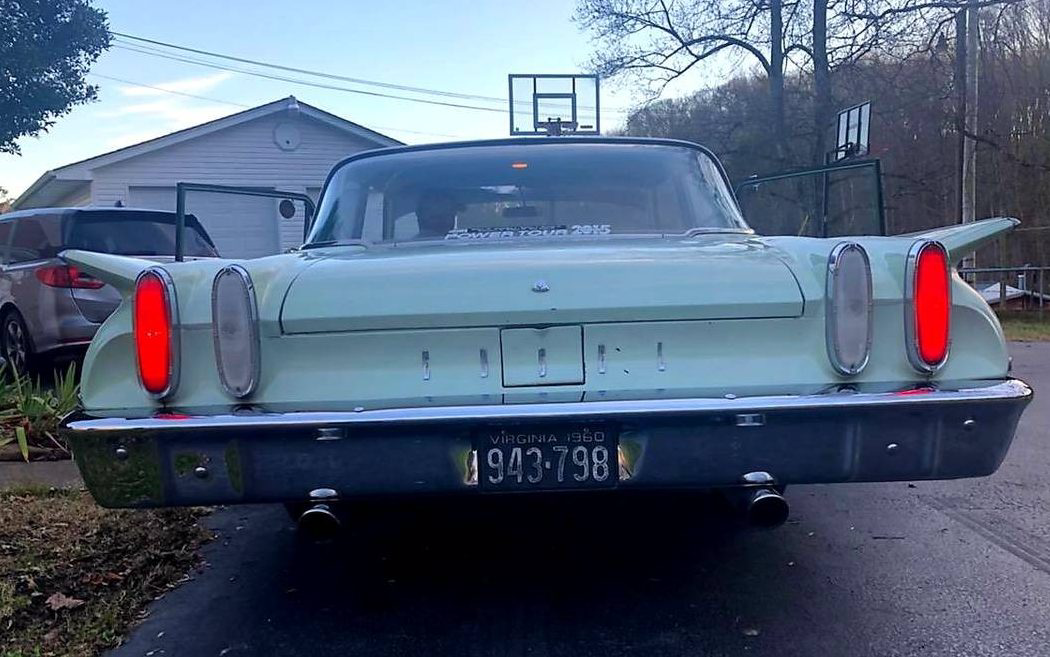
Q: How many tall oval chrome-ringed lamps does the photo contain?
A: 4